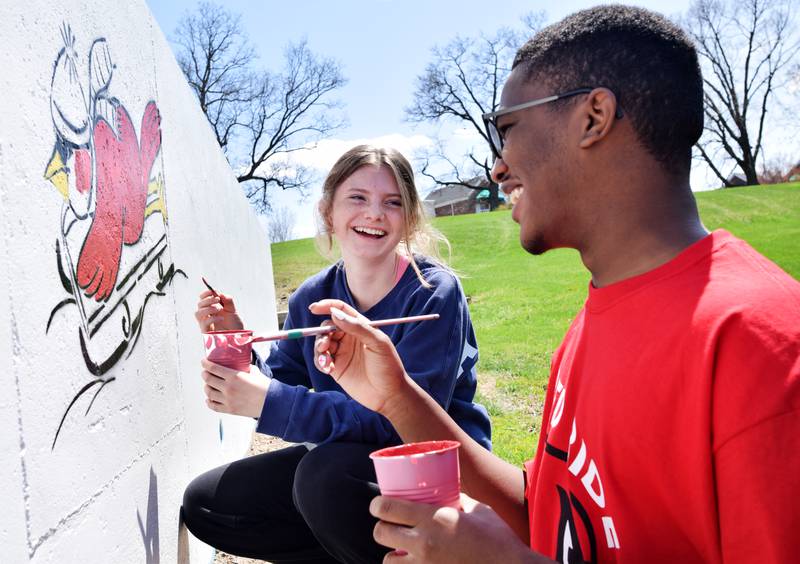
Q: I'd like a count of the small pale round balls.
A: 0